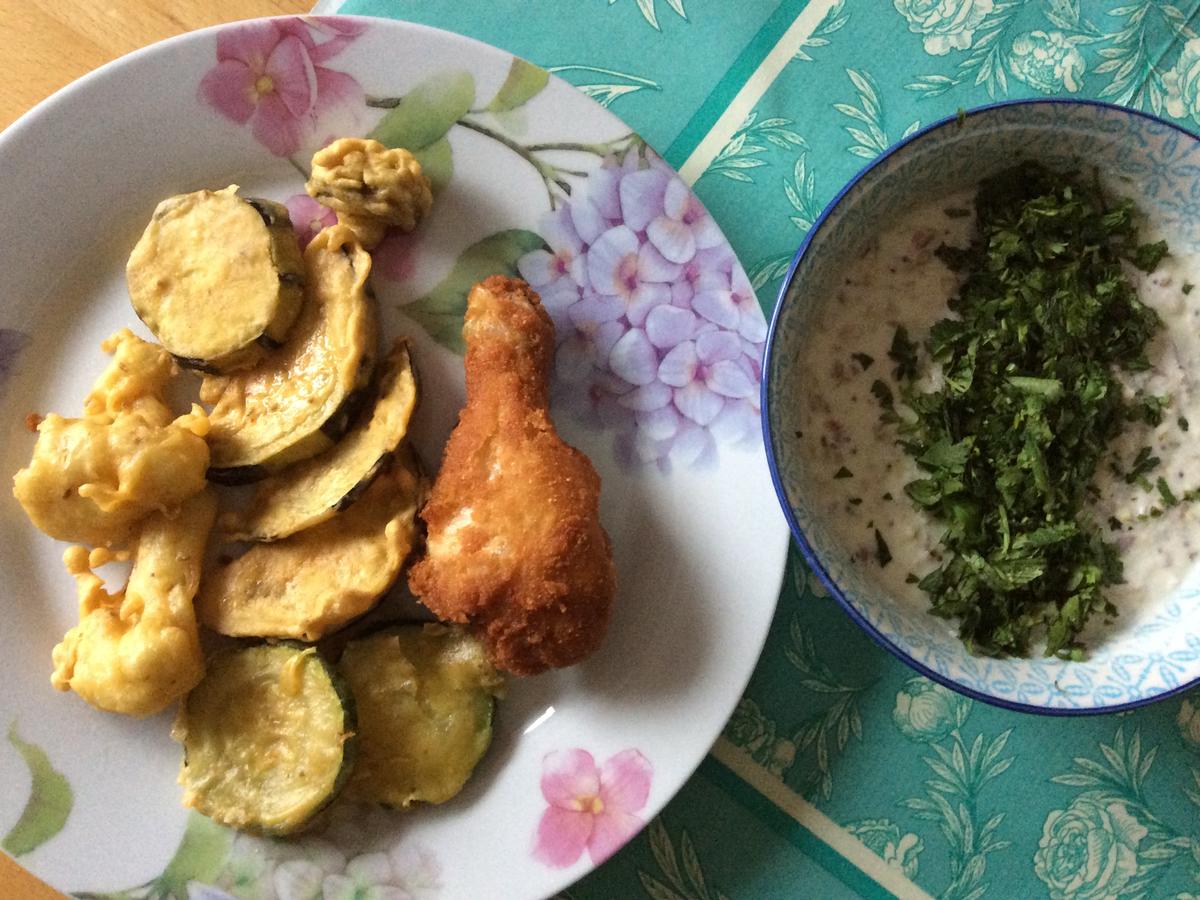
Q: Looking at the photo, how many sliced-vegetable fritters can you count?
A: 6